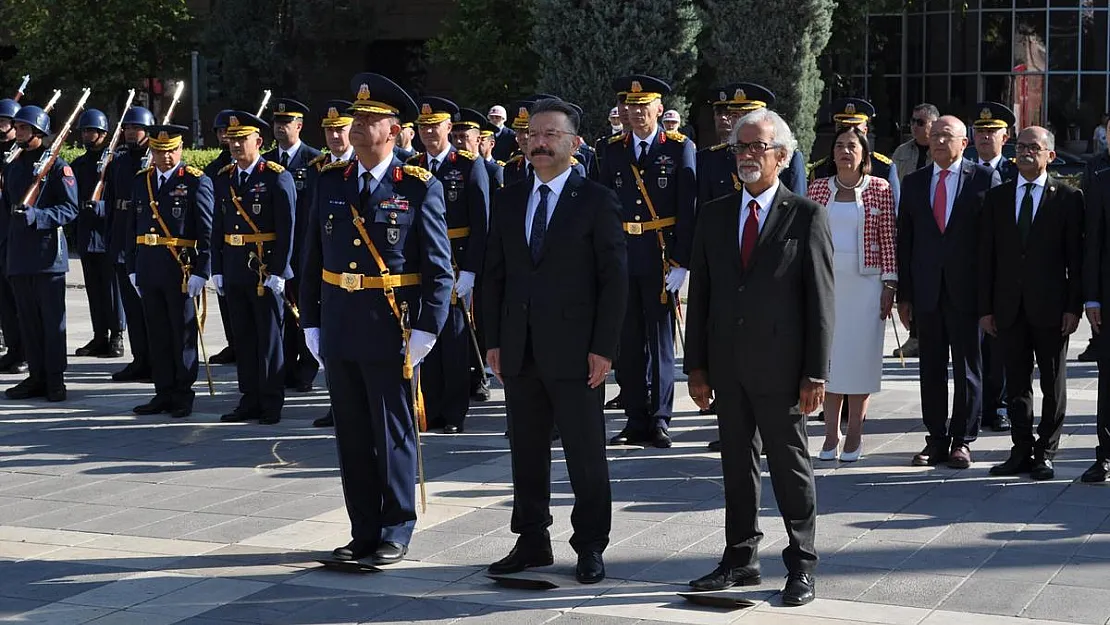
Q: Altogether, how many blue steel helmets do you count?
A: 5